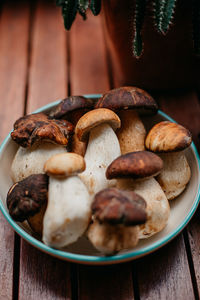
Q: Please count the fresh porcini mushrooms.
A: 9